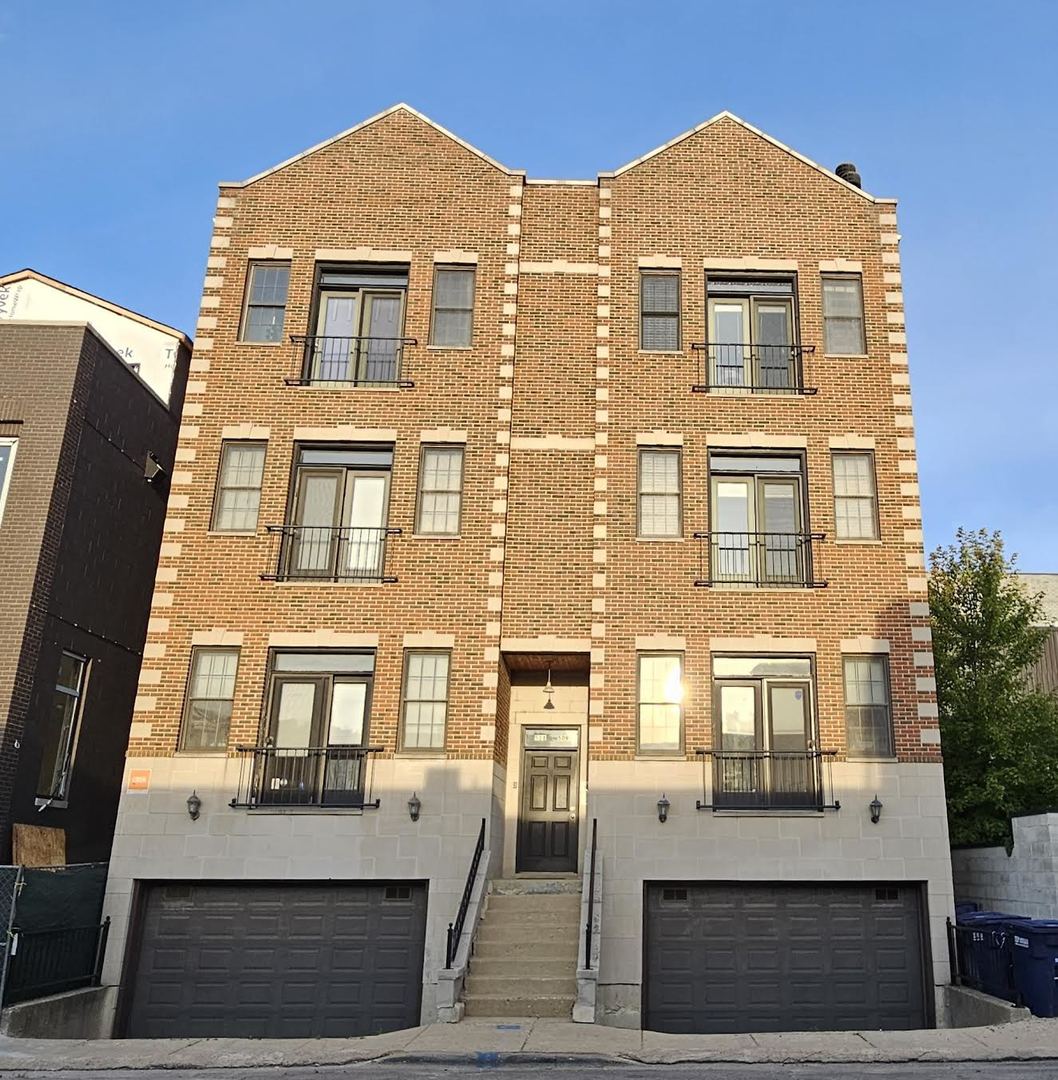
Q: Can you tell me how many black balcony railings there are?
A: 6